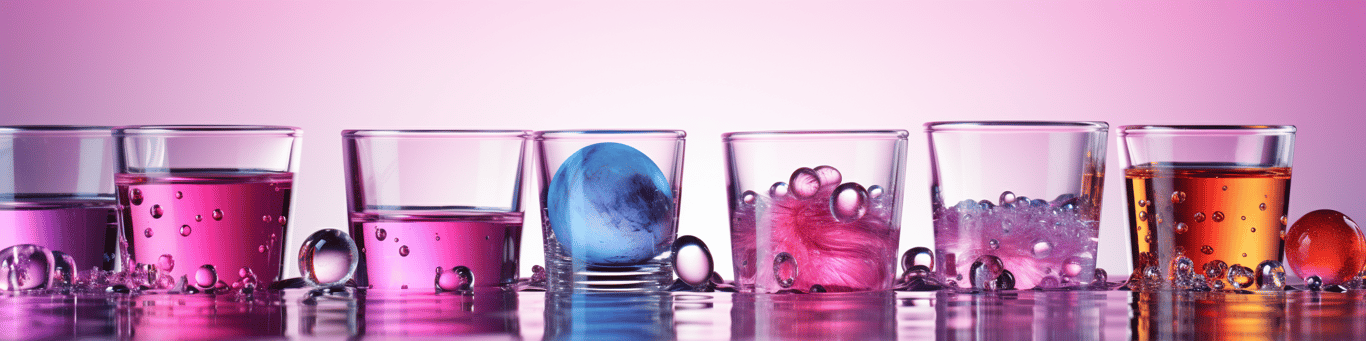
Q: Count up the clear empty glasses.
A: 0